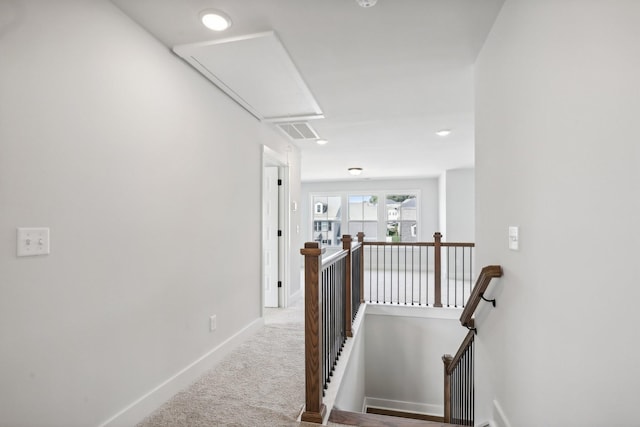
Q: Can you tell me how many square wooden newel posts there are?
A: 5